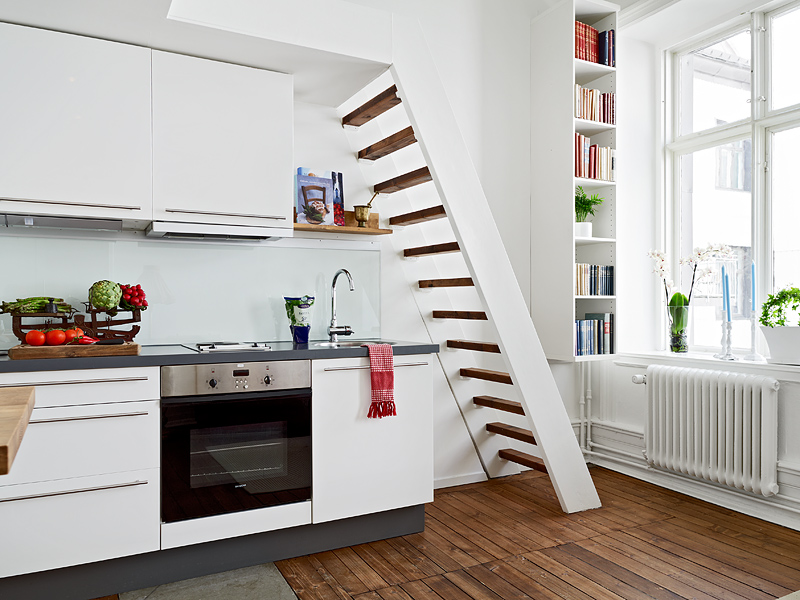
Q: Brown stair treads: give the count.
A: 12